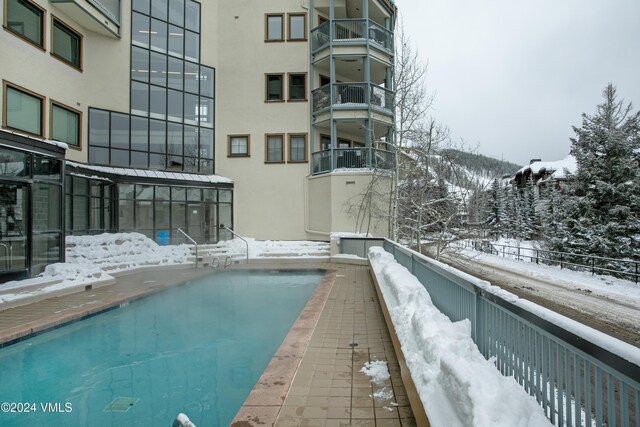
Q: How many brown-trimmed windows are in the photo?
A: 11